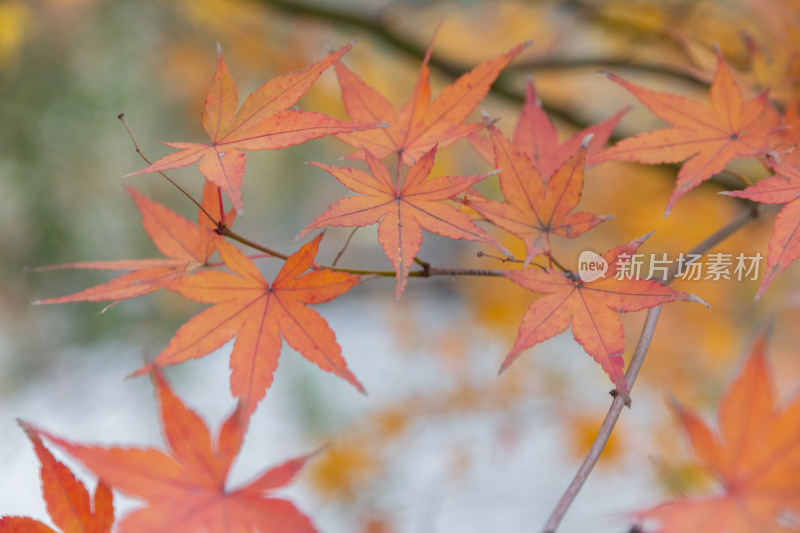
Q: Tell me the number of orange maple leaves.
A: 13